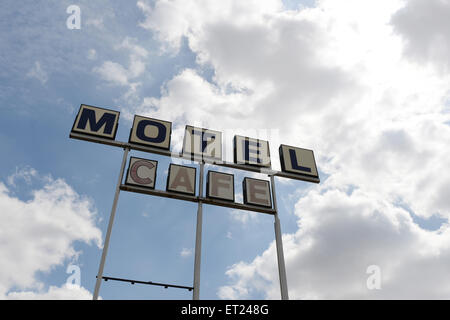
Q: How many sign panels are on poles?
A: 9